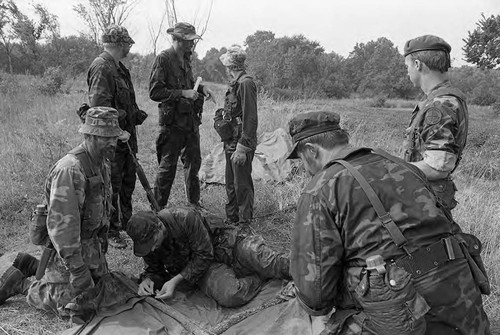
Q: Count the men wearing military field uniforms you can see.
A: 7